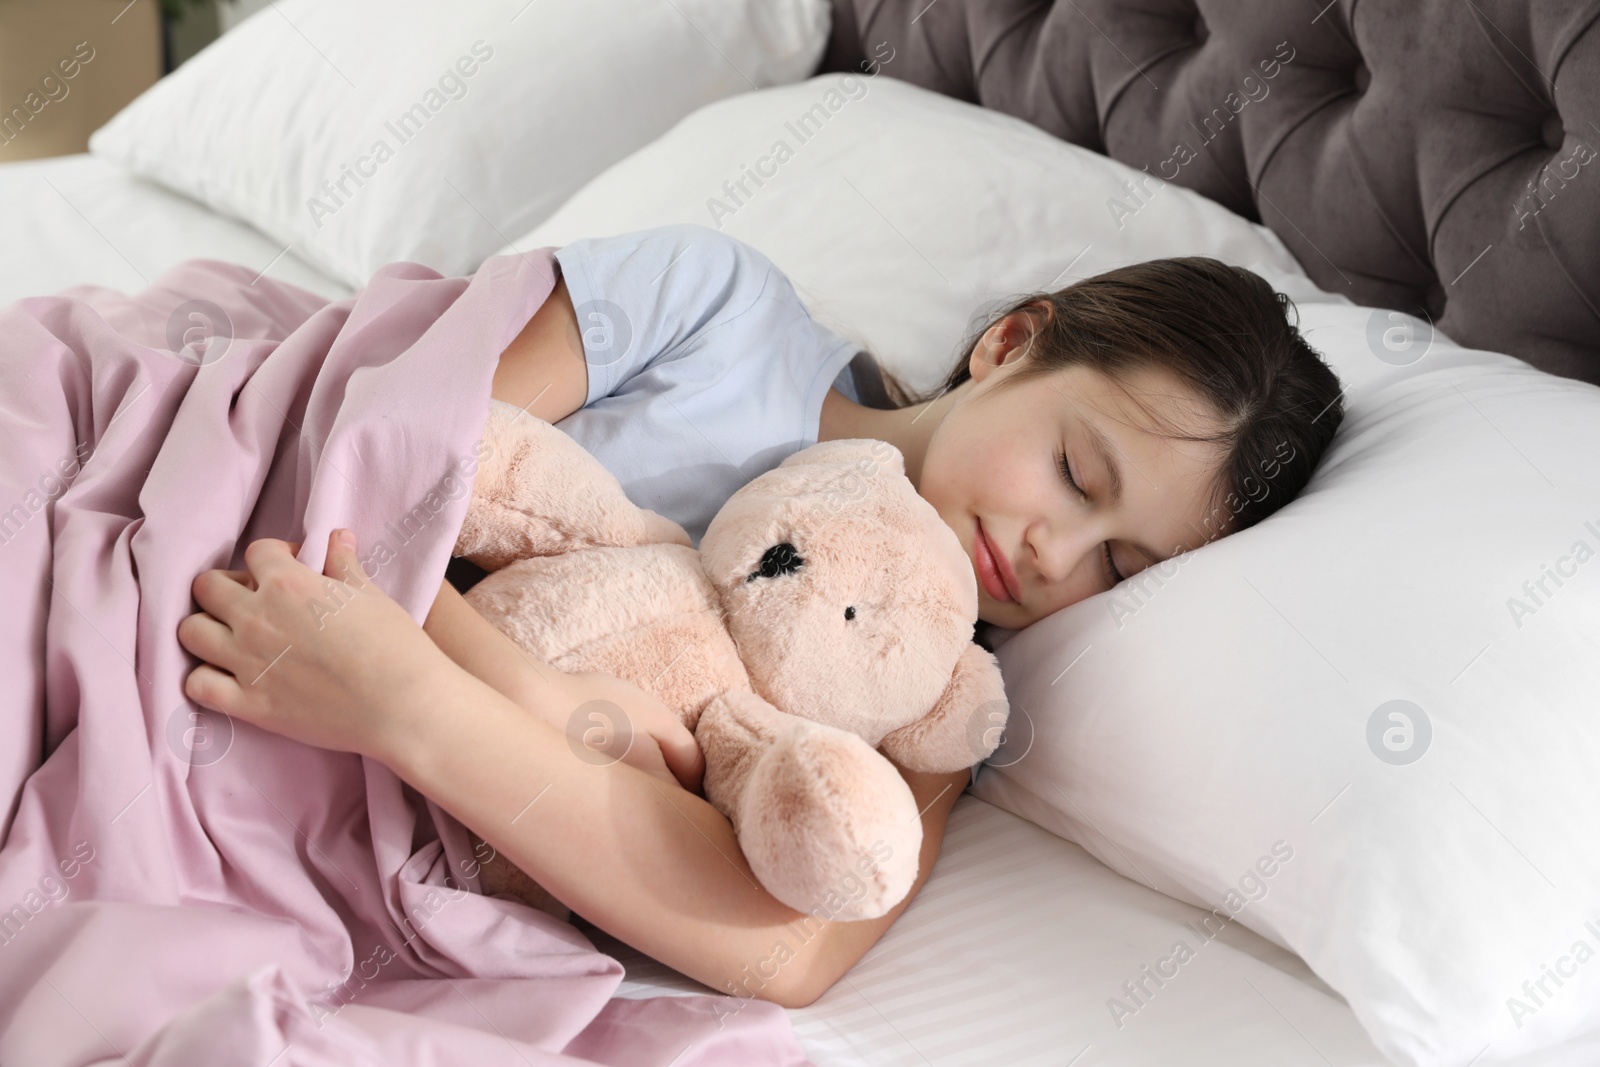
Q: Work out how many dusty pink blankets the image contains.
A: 1